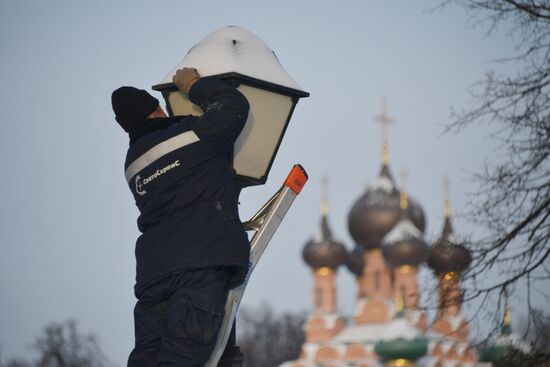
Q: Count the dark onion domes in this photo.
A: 5